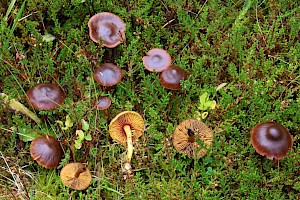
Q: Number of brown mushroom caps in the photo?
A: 8